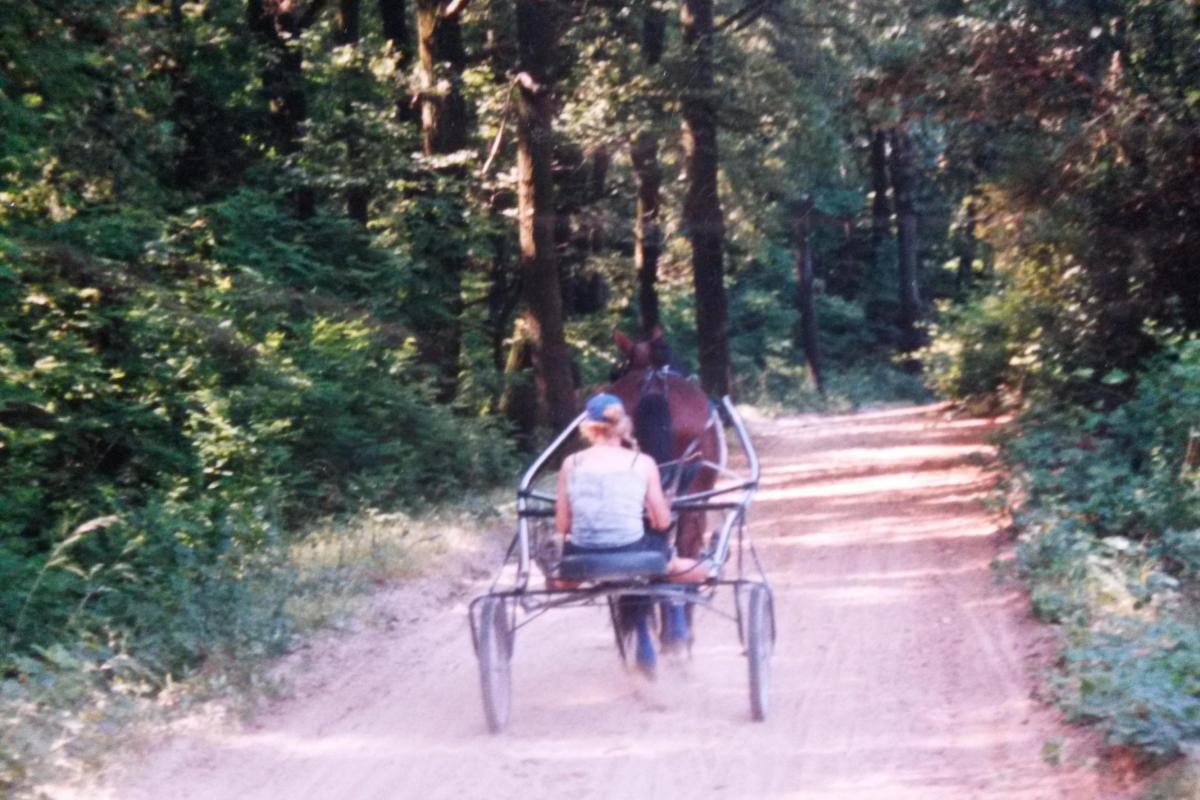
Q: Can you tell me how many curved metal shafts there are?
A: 2